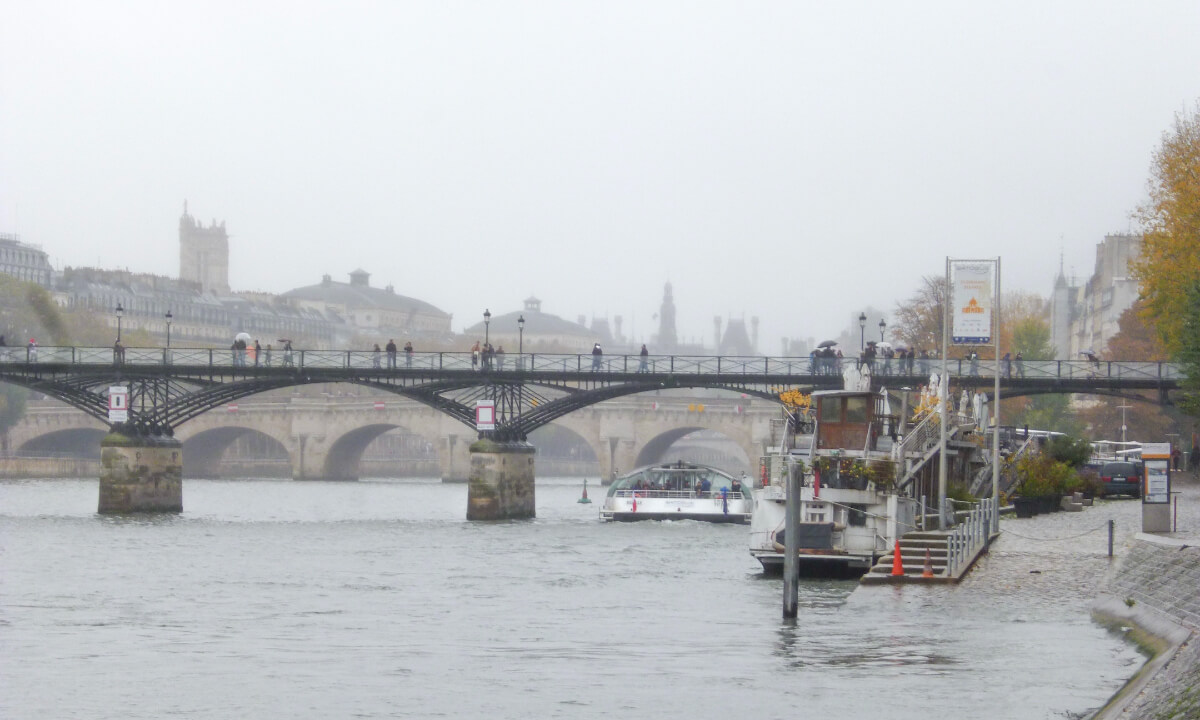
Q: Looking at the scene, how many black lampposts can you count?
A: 6